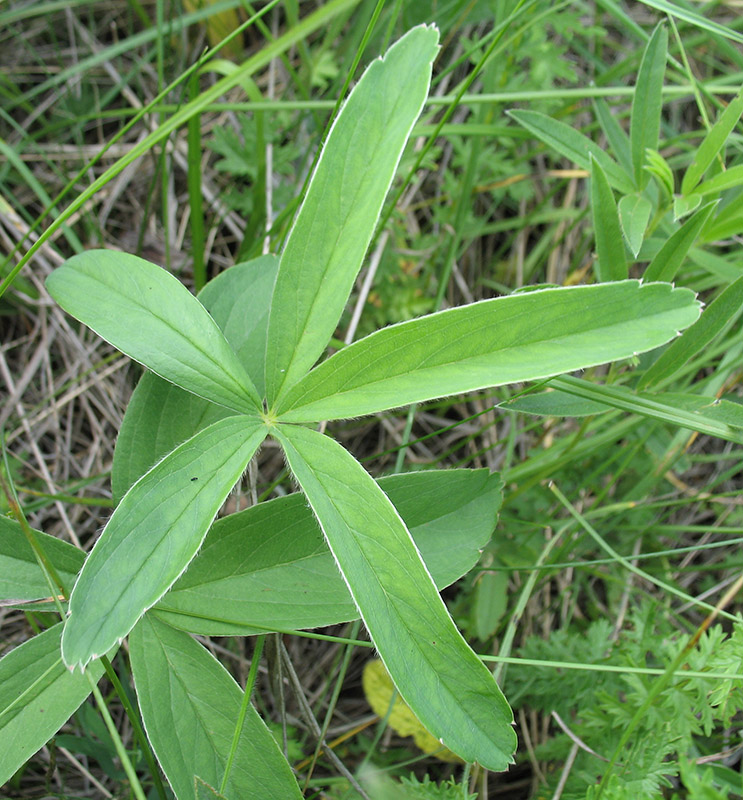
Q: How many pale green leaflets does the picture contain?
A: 5